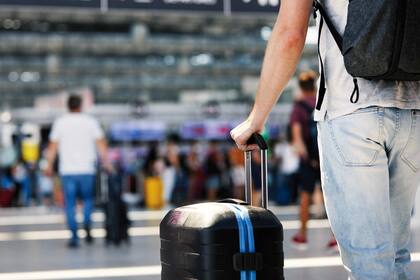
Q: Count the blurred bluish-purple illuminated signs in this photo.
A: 2